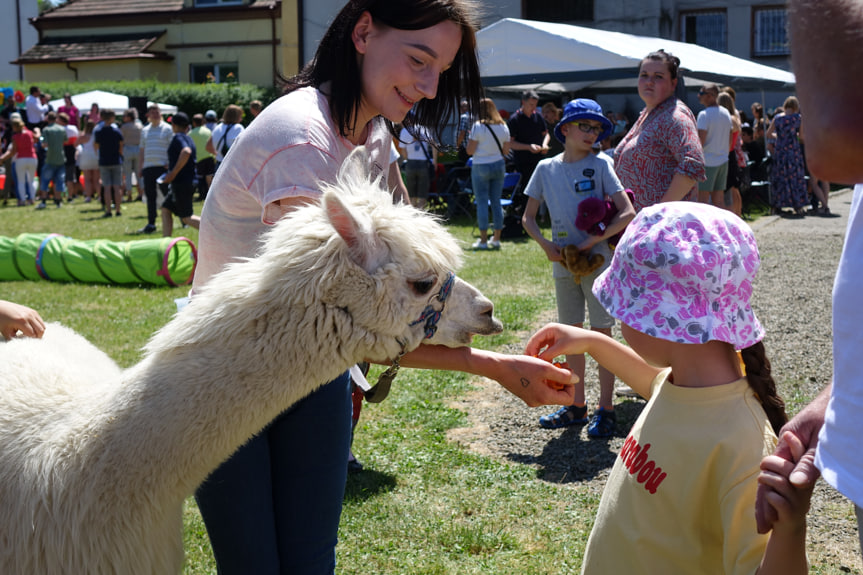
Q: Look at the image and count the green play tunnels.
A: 1